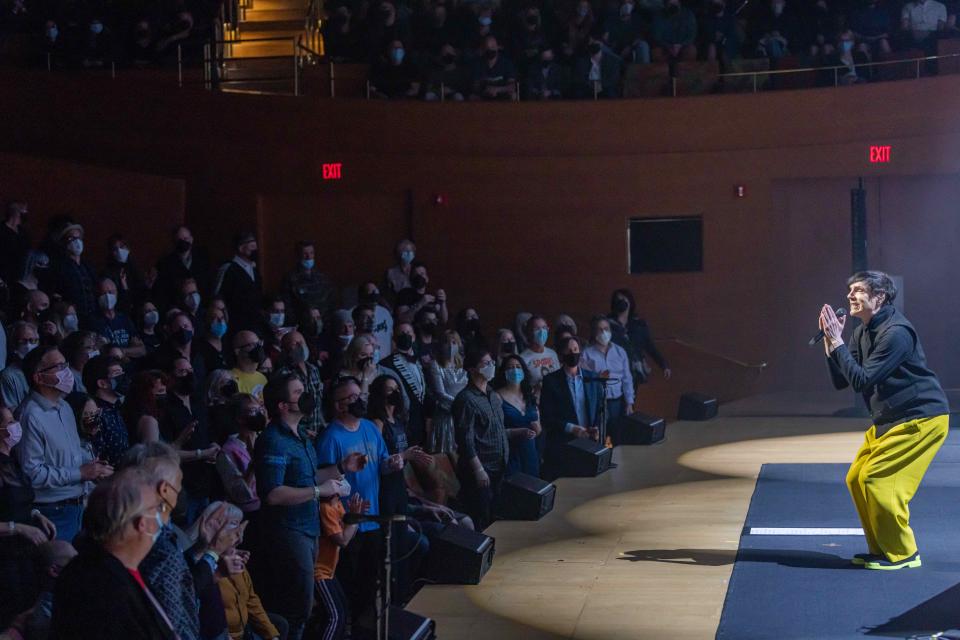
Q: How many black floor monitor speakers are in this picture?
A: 6